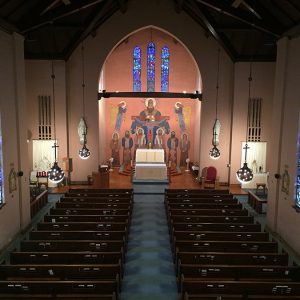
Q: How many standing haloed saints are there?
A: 6